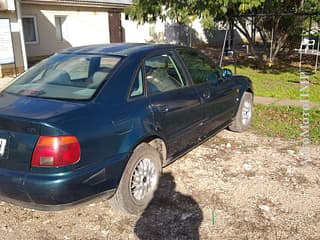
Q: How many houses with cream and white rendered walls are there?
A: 1